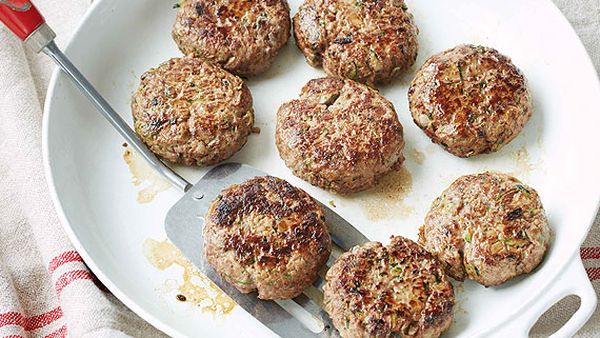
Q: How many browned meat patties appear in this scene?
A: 8